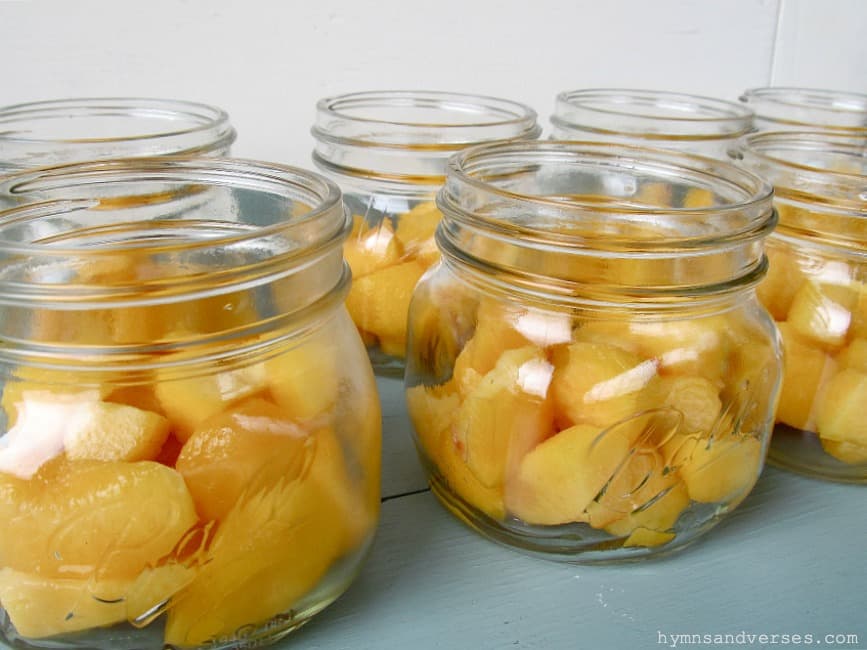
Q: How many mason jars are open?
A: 7